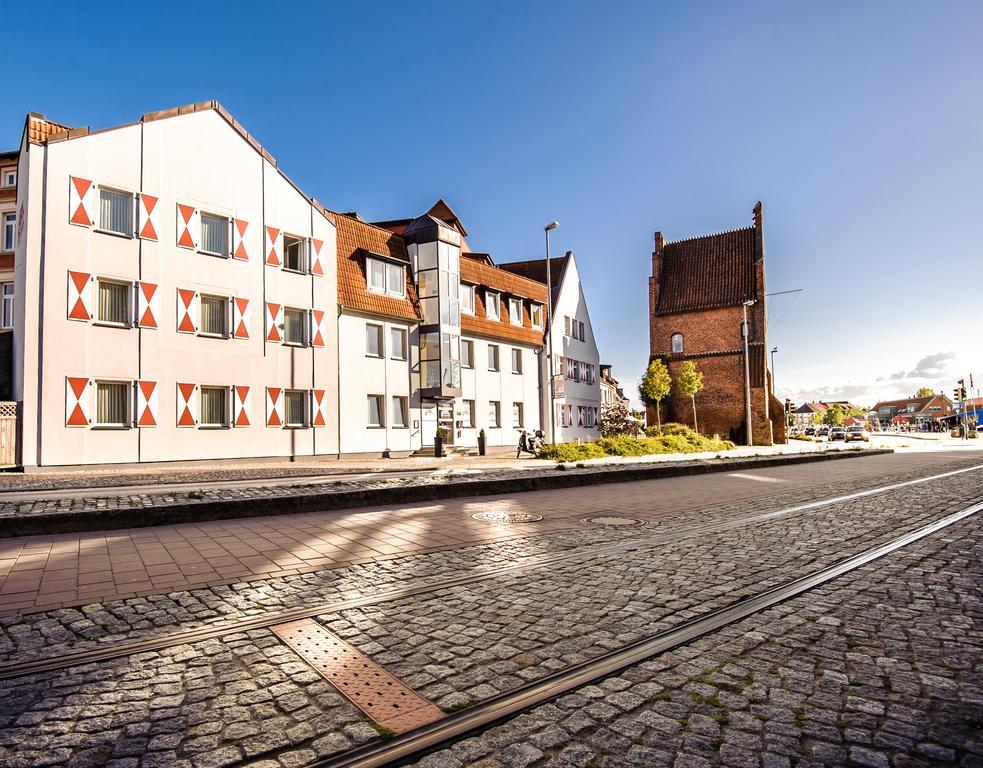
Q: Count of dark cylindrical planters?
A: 2